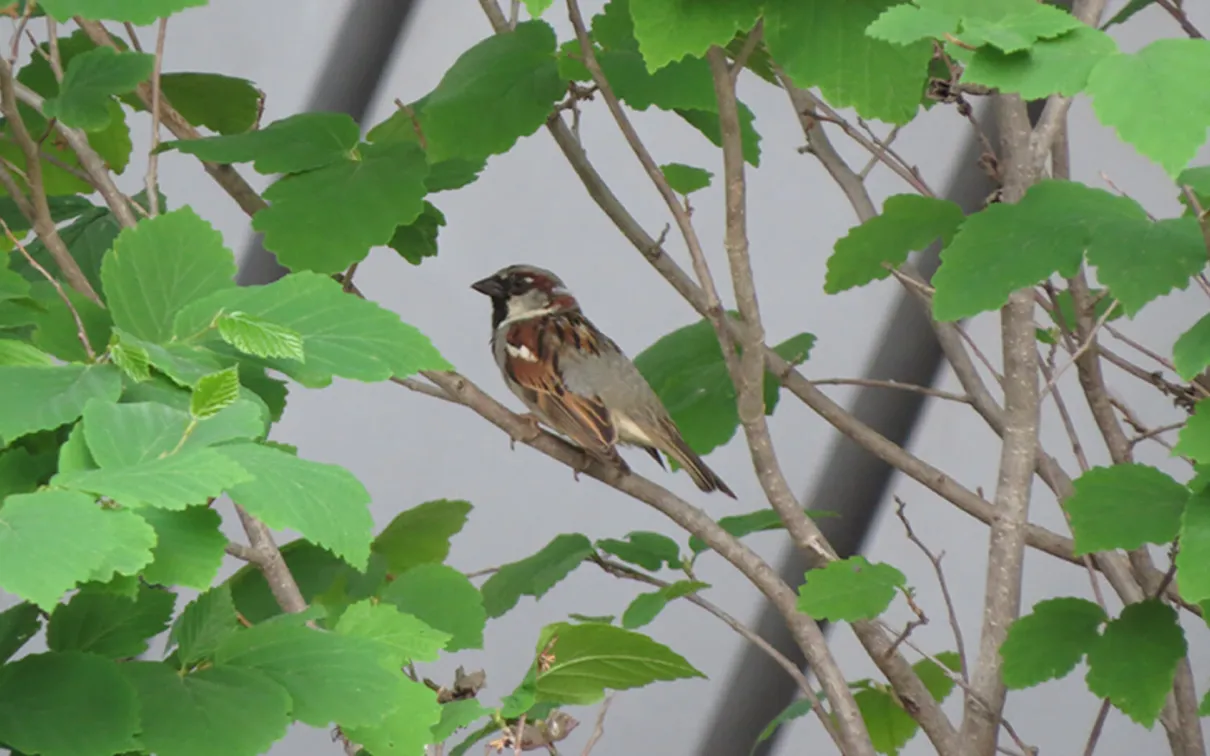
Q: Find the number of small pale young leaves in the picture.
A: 3